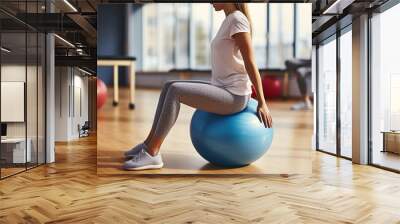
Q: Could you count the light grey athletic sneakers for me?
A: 2